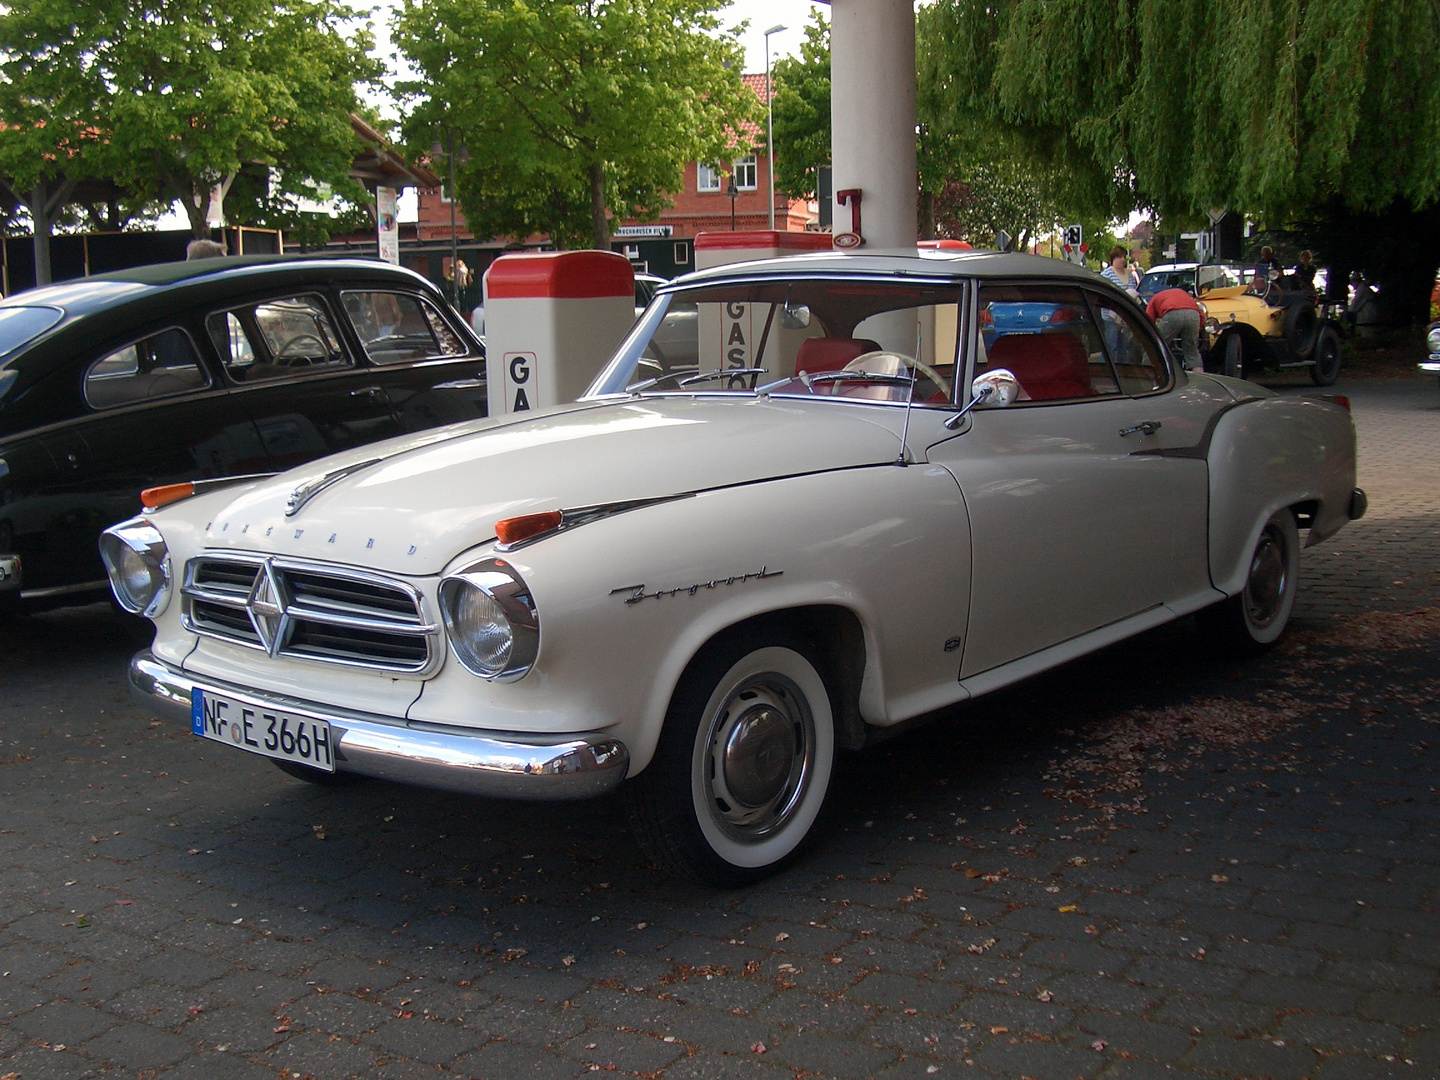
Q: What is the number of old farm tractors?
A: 0